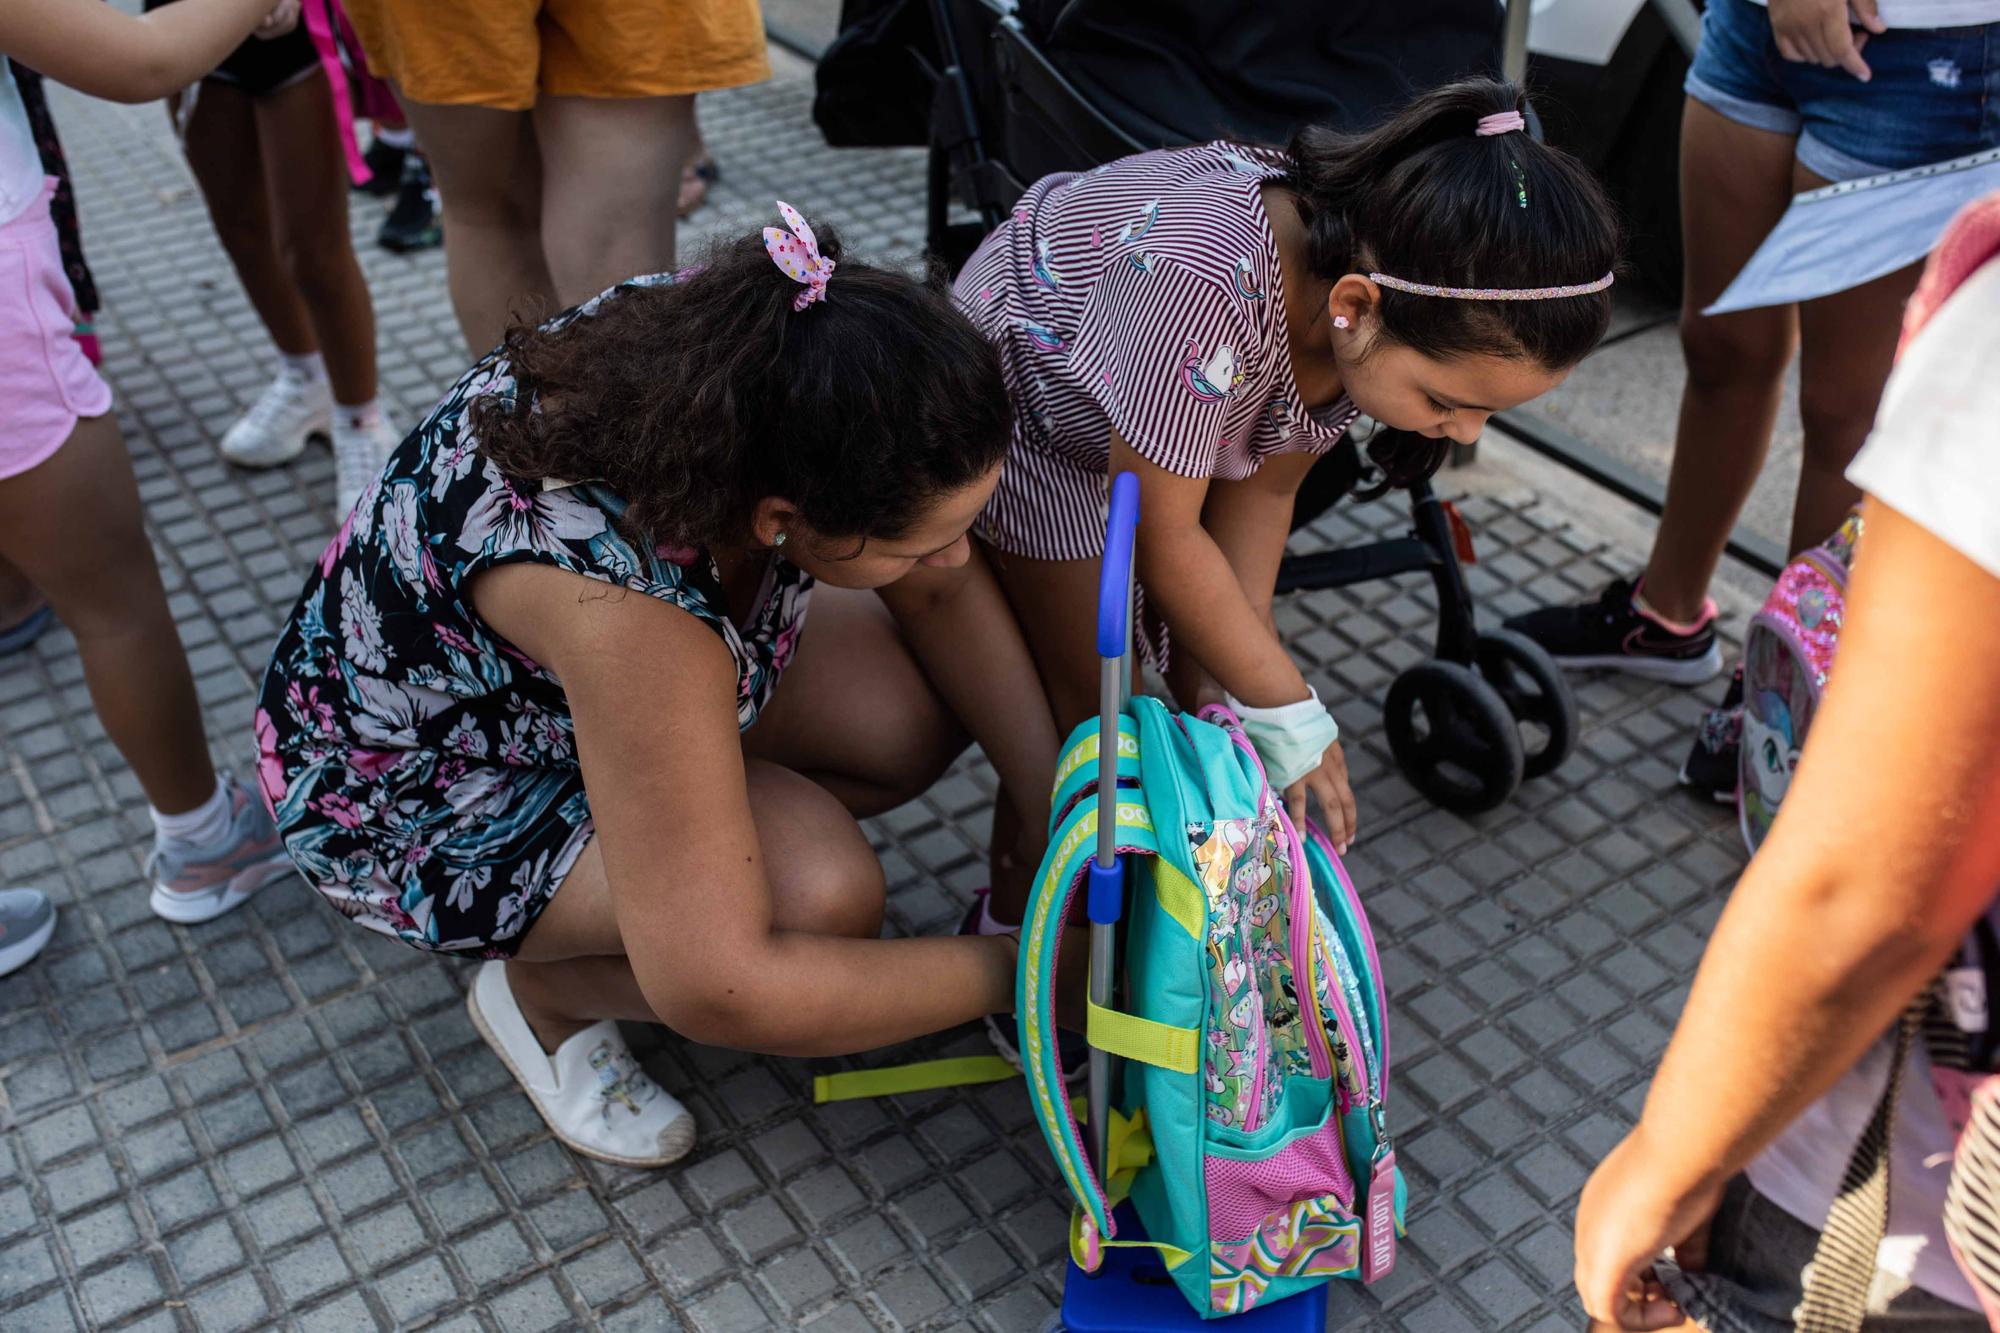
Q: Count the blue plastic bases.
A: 1